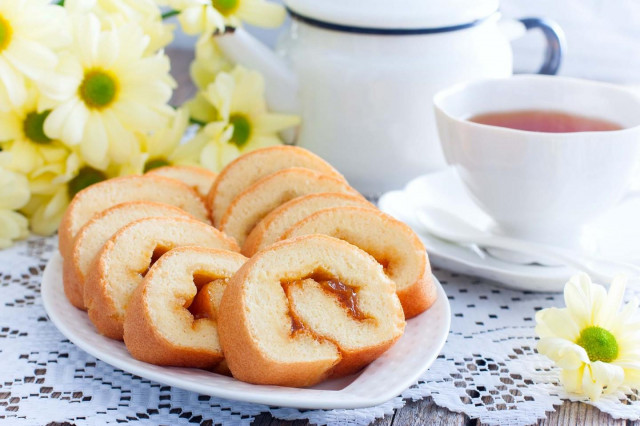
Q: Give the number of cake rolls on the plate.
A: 10